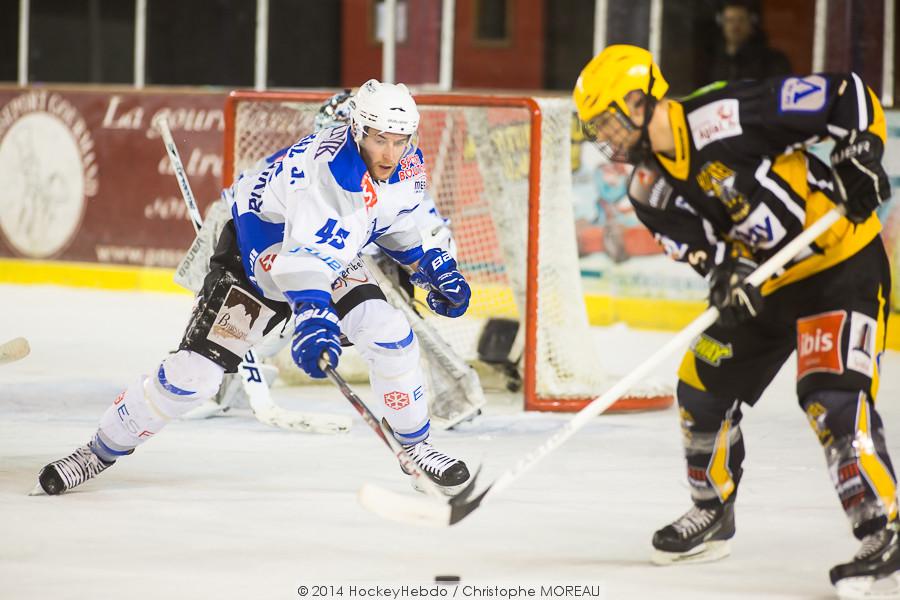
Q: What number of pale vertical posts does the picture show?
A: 9